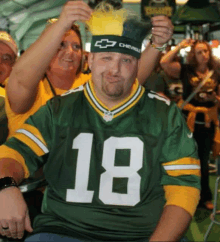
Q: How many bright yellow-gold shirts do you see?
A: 1